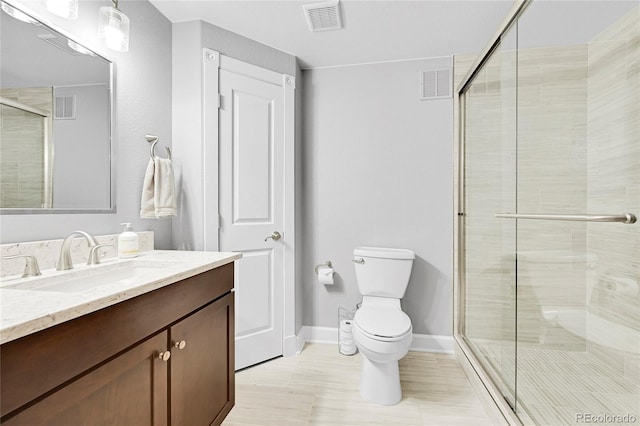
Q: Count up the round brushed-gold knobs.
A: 2